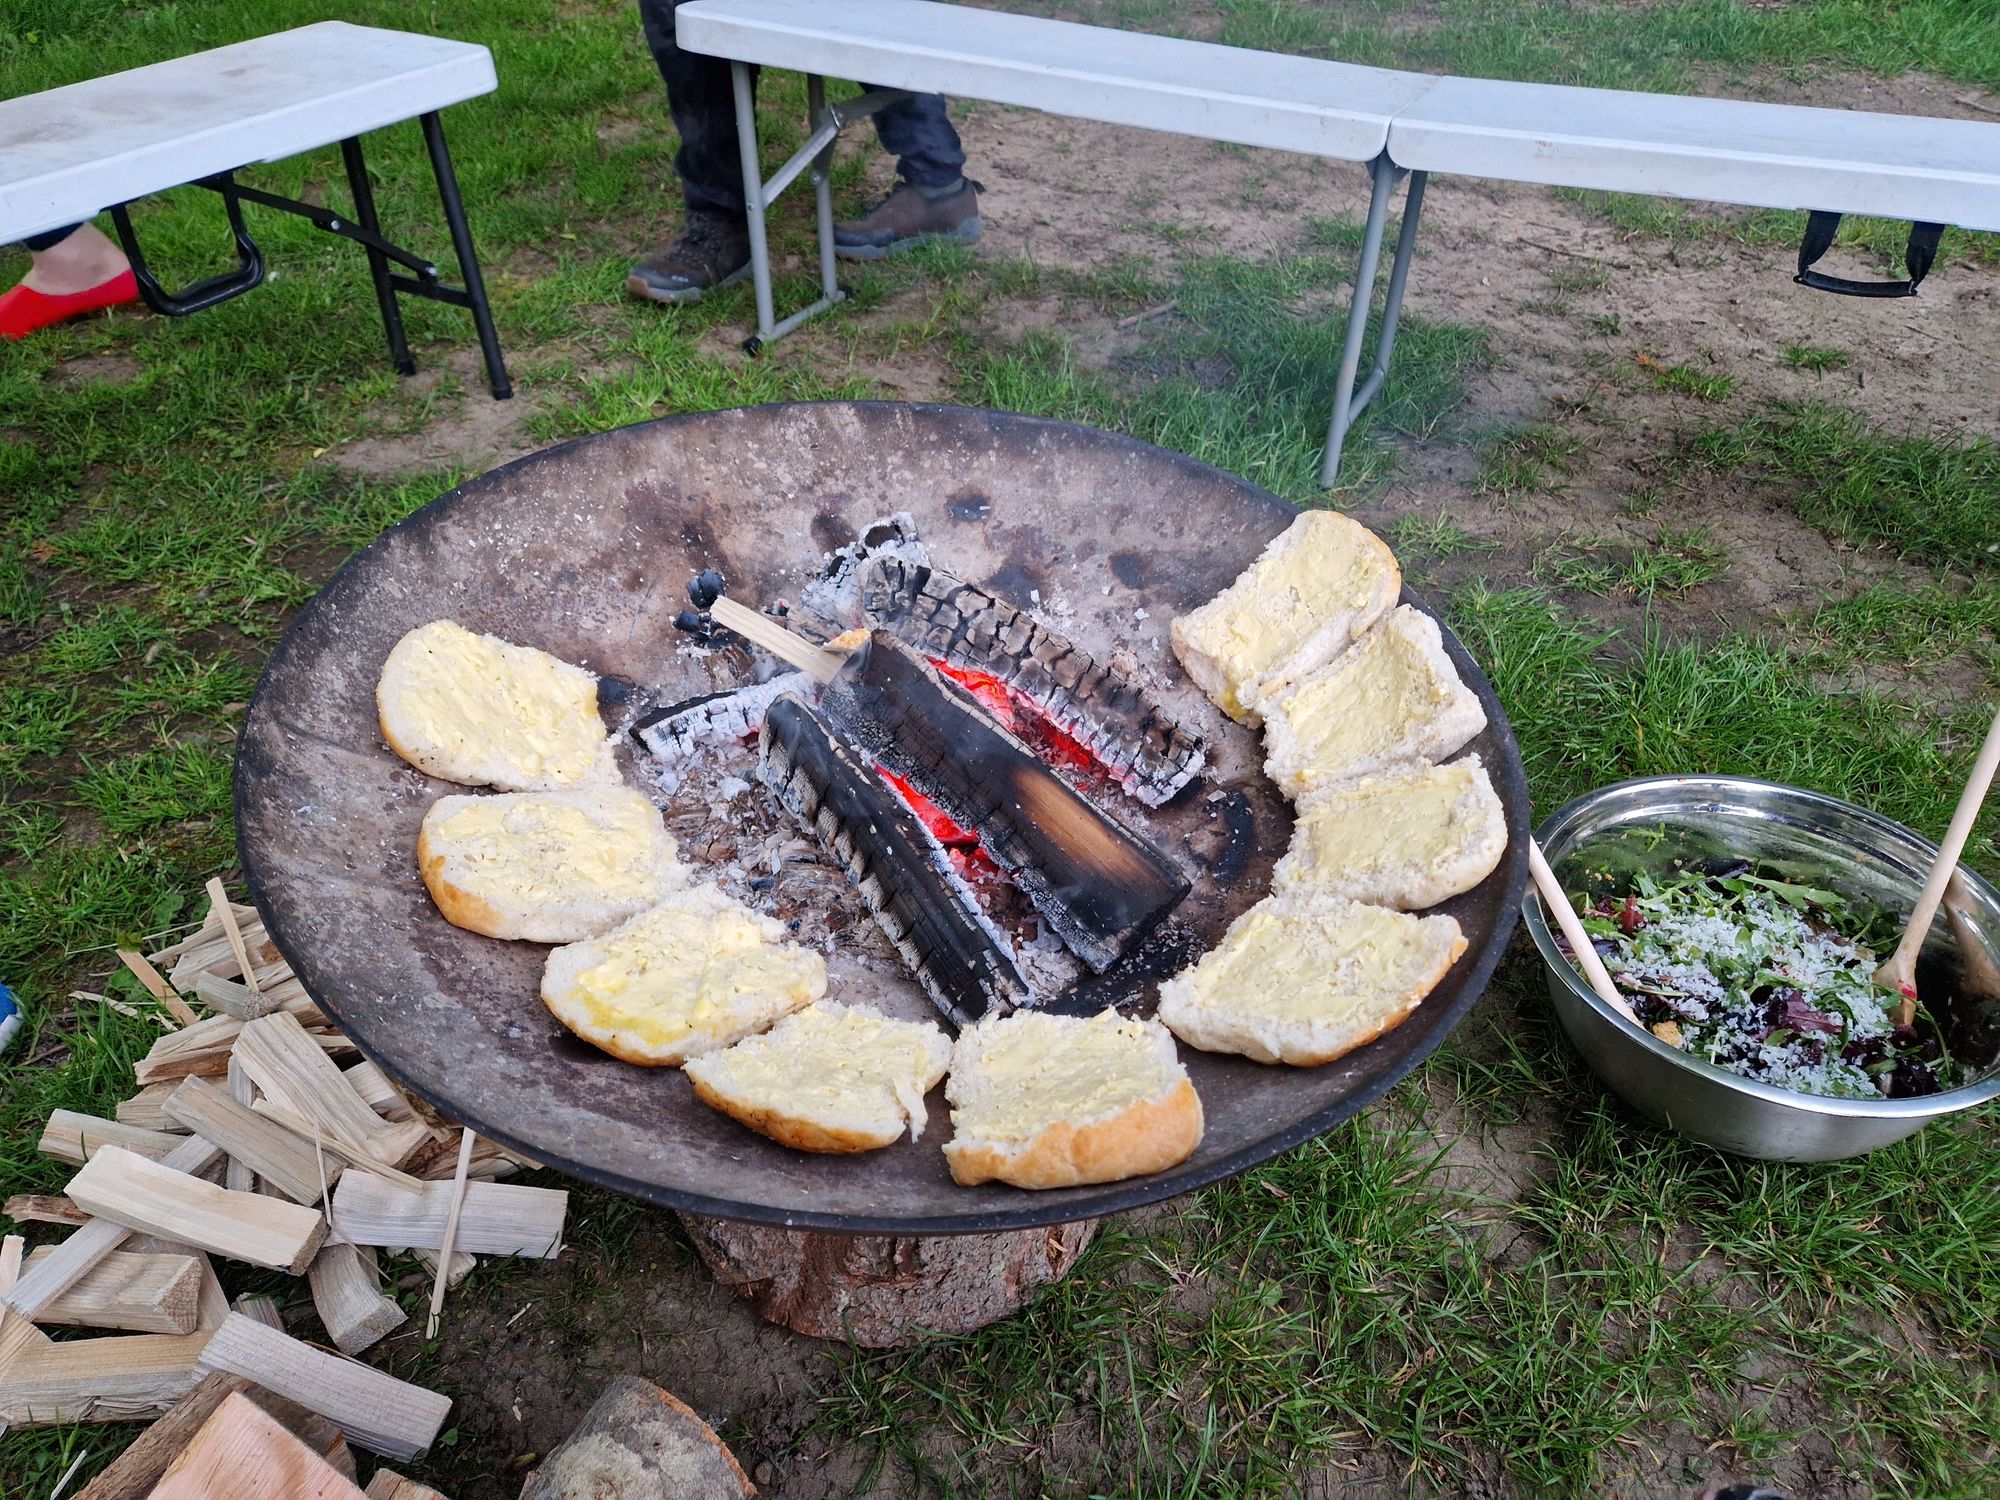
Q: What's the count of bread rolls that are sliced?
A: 9